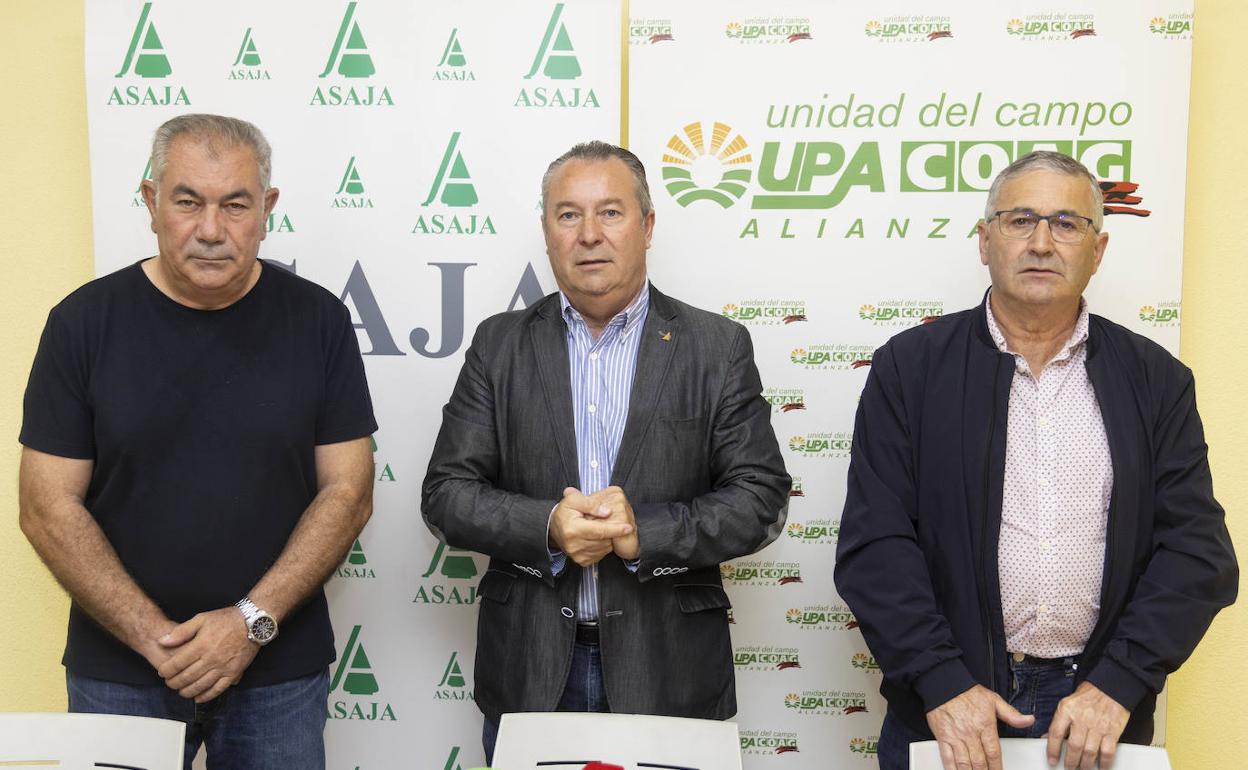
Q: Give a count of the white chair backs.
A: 3